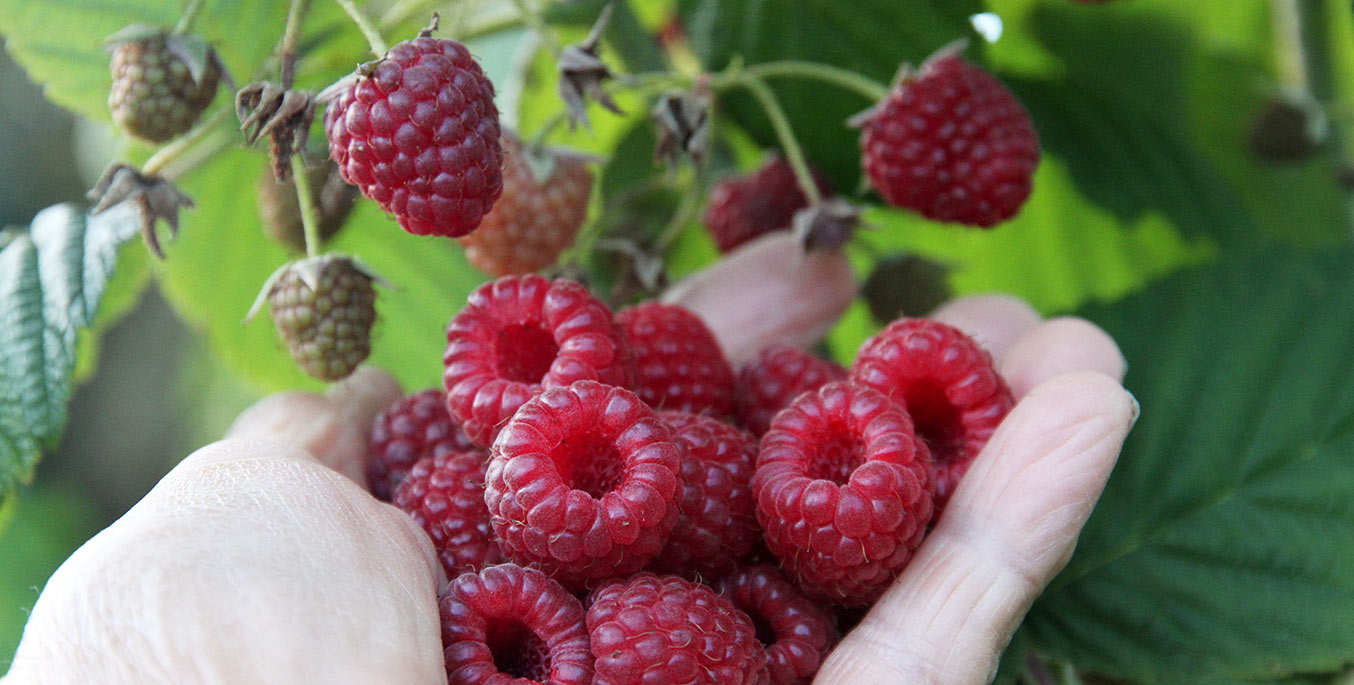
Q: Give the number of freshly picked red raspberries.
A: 12